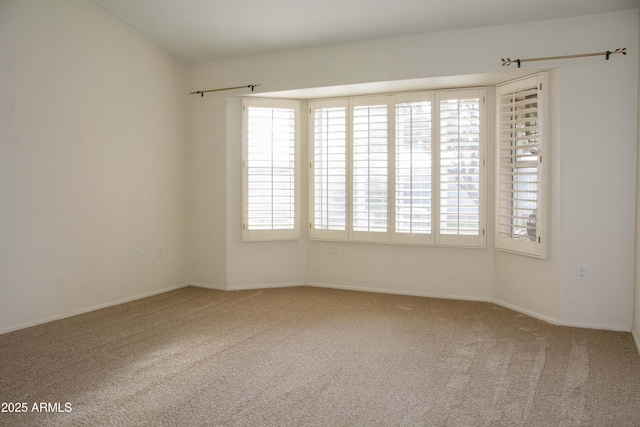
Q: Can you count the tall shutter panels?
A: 6